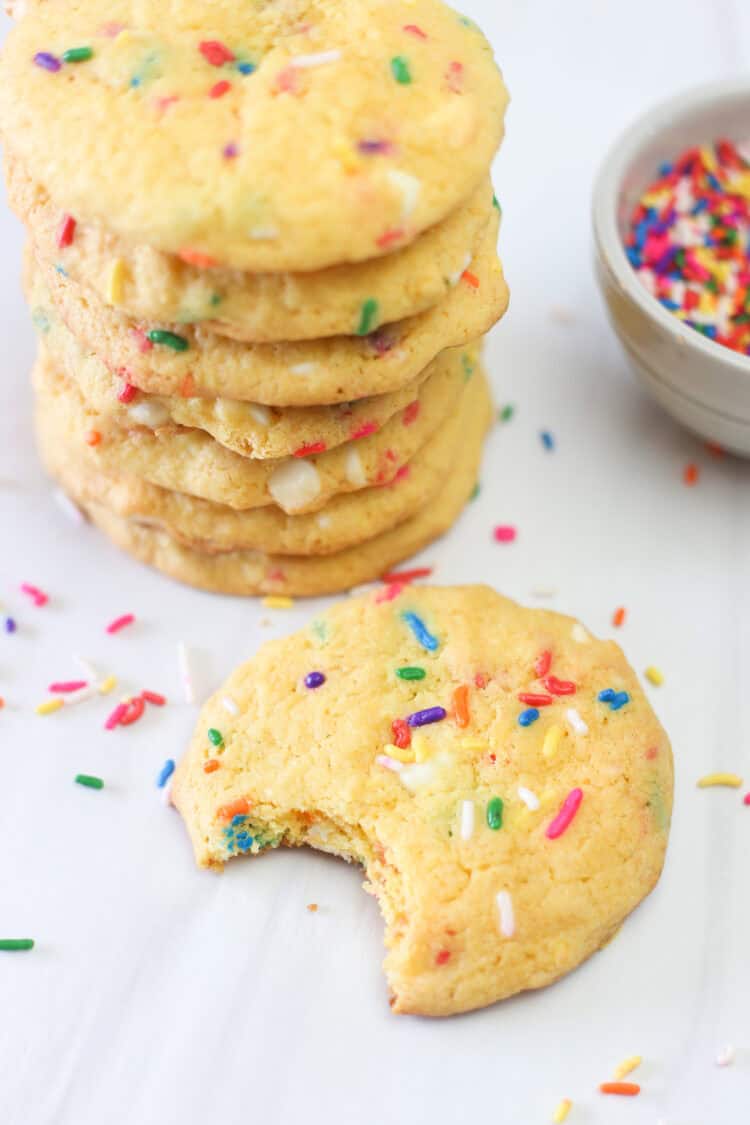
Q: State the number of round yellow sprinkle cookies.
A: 8